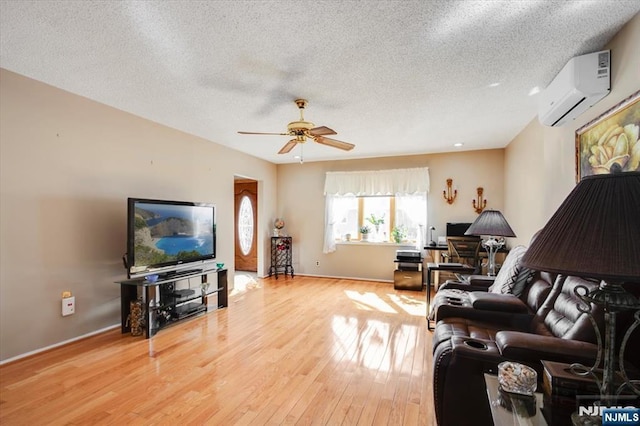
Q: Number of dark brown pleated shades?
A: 2